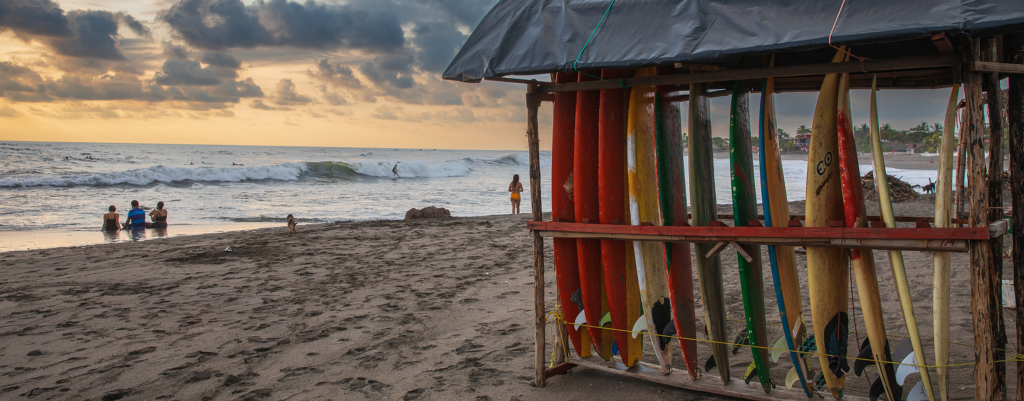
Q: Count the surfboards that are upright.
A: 12